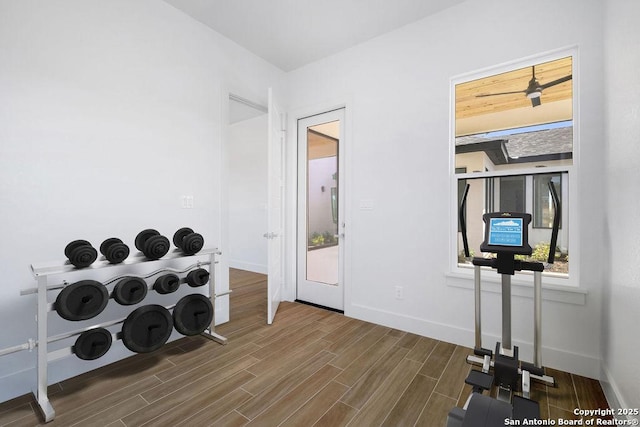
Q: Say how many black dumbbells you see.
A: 4